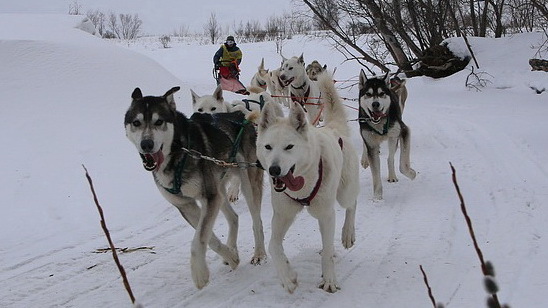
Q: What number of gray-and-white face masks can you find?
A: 2